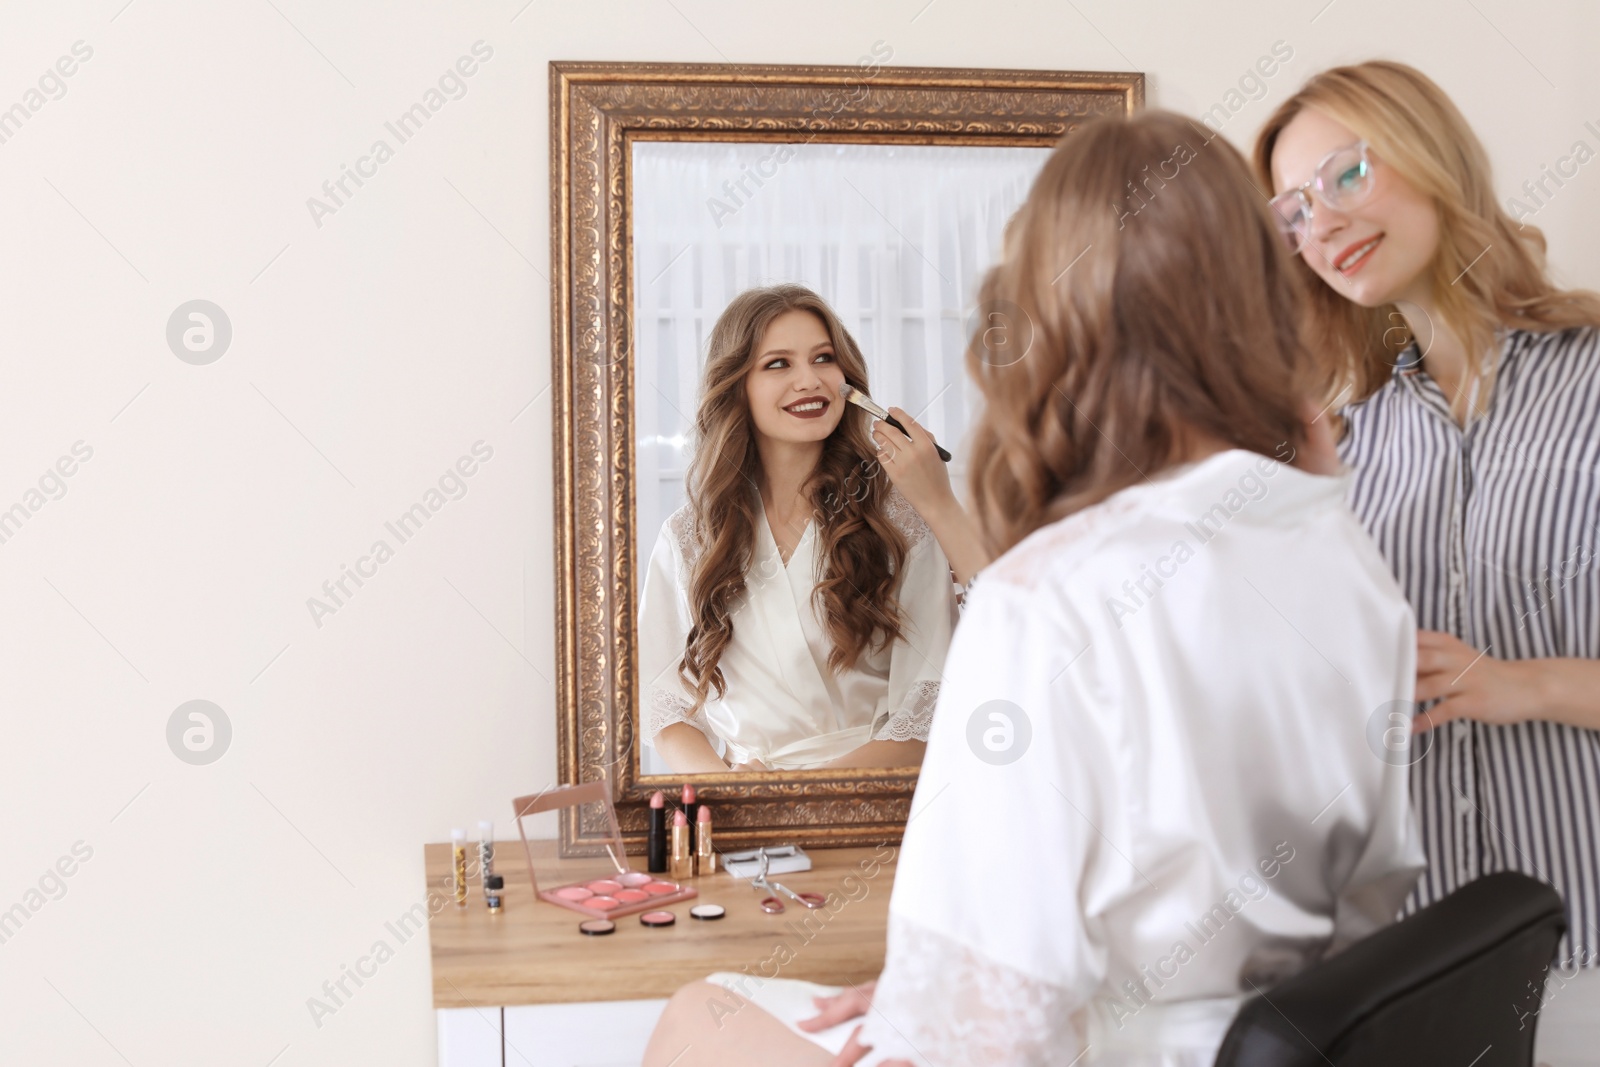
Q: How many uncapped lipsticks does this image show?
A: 4